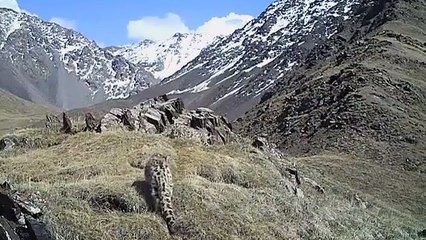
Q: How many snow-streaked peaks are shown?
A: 3